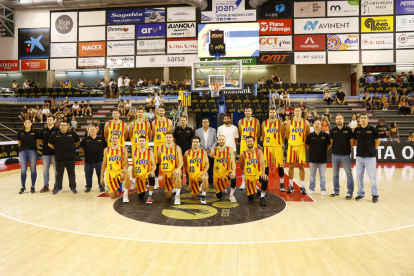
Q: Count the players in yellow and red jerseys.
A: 12